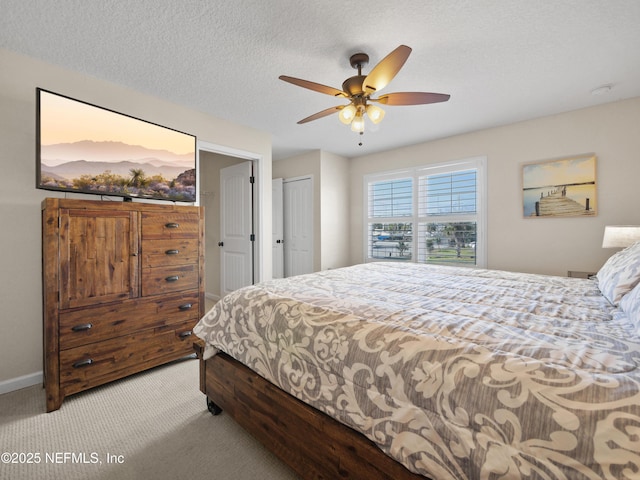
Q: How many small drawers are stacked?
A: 3